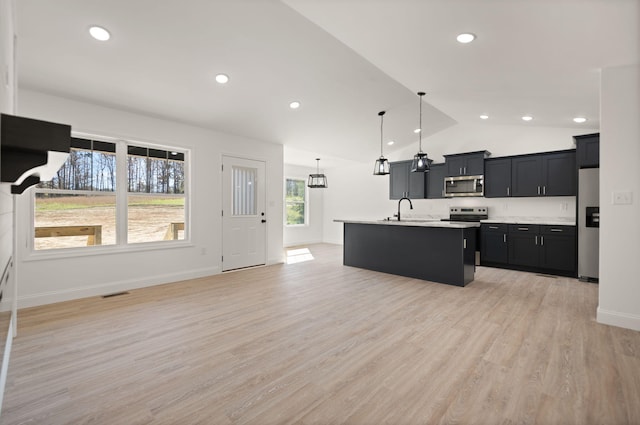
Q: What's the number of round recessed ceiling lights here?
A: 9